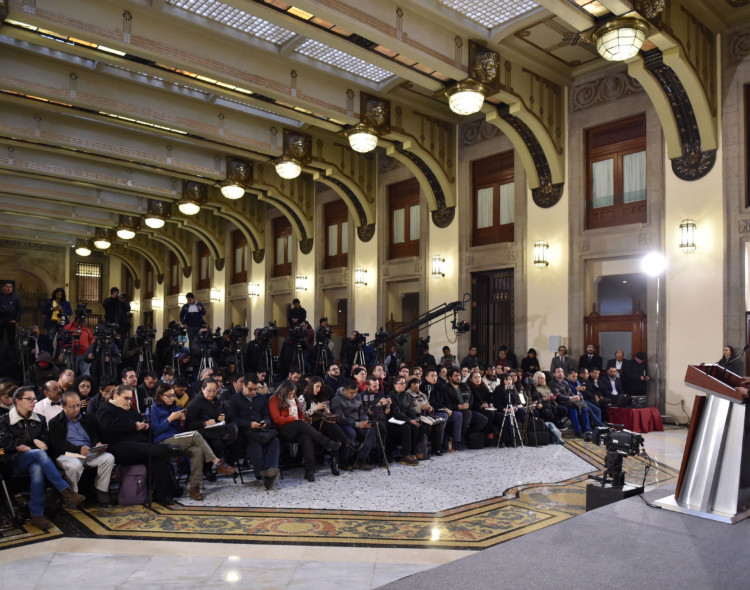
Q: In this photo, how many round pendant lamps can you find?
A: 10